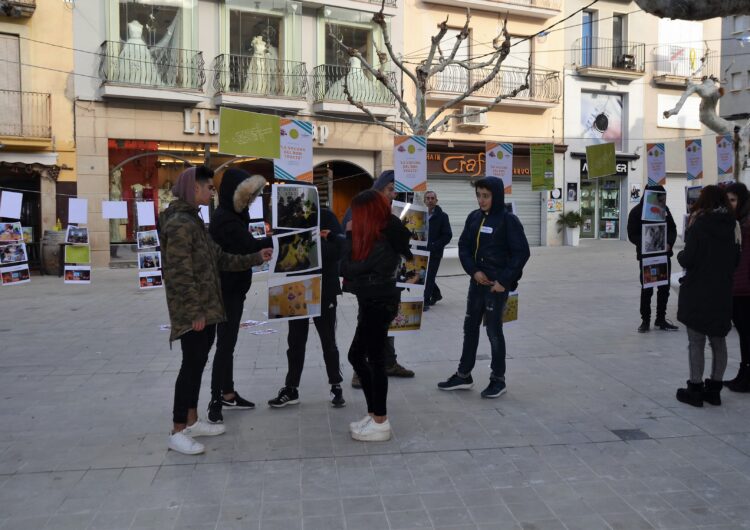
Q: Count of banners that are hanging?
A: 9